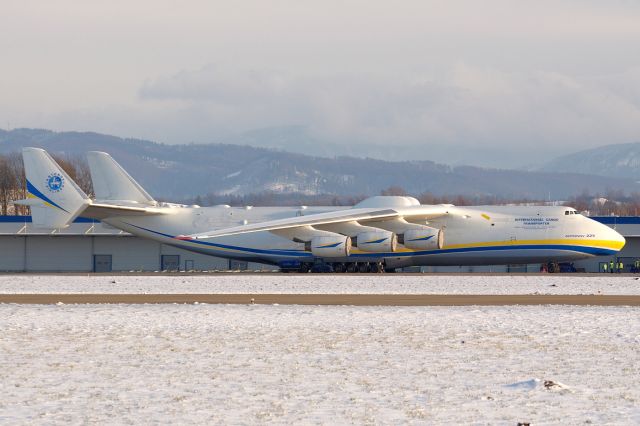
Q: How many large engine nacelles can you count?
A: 3